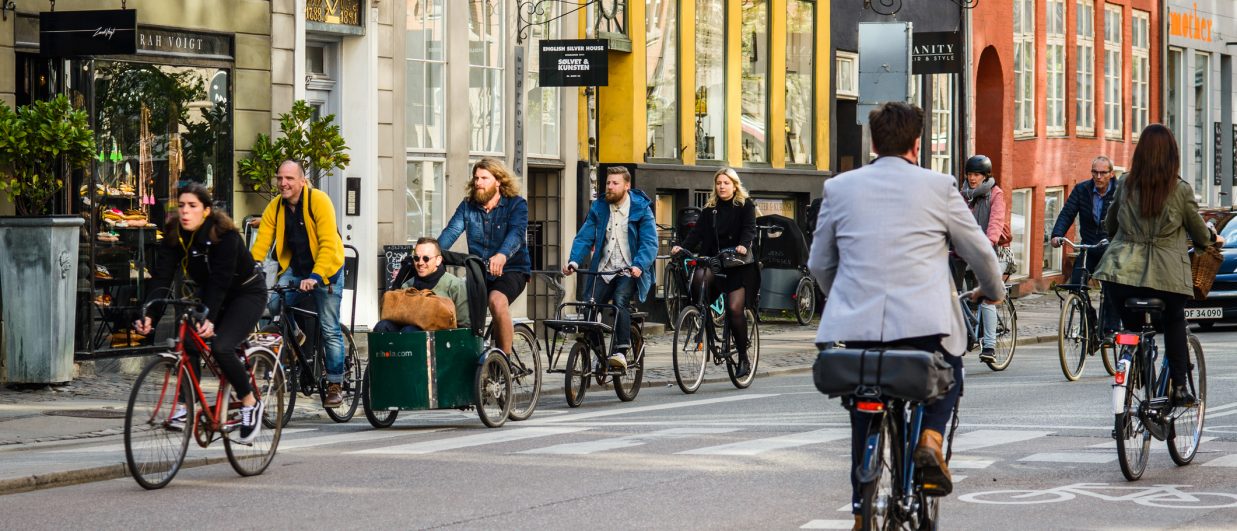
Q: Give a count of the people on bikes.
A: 10